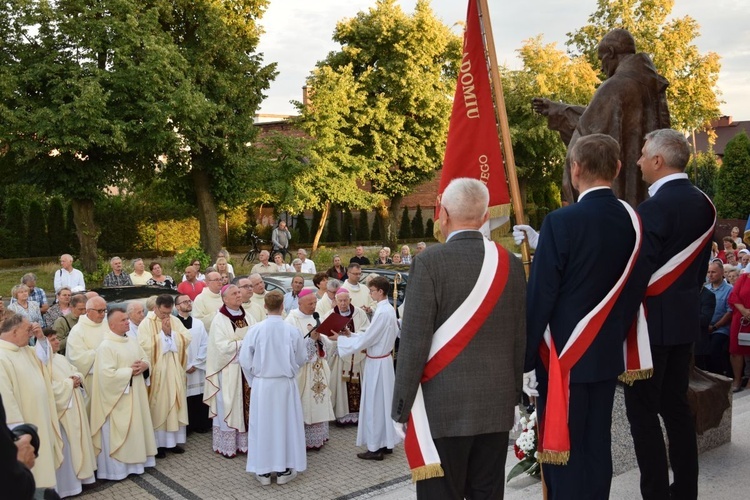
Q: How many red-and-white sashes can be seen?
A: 3